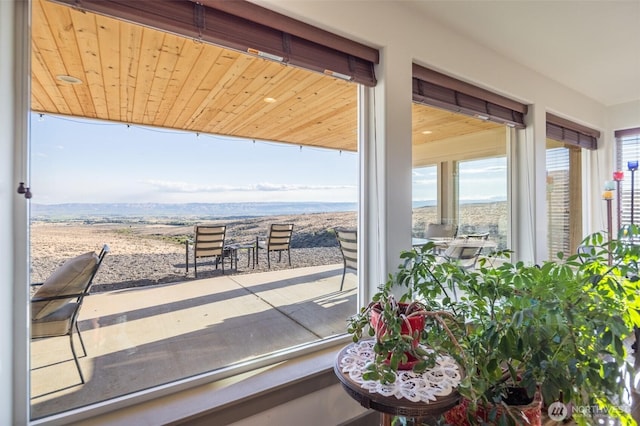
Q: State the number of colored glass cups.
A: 4